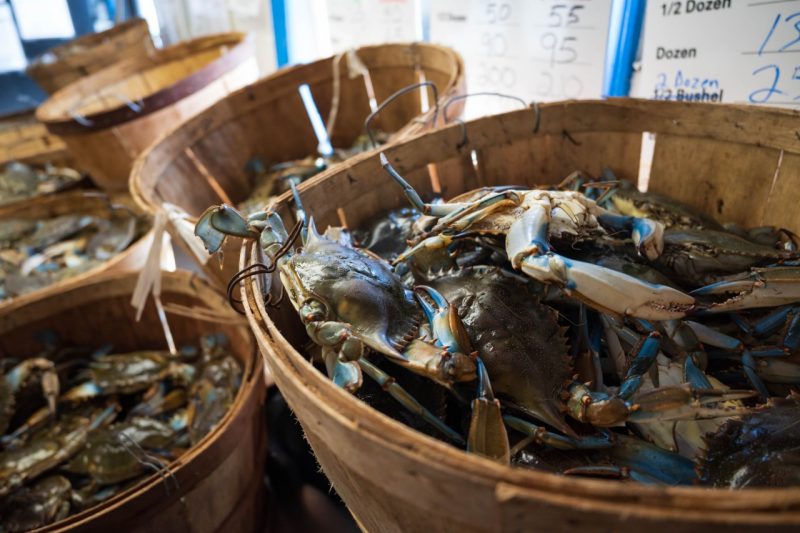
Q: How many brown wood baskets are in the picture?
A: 7